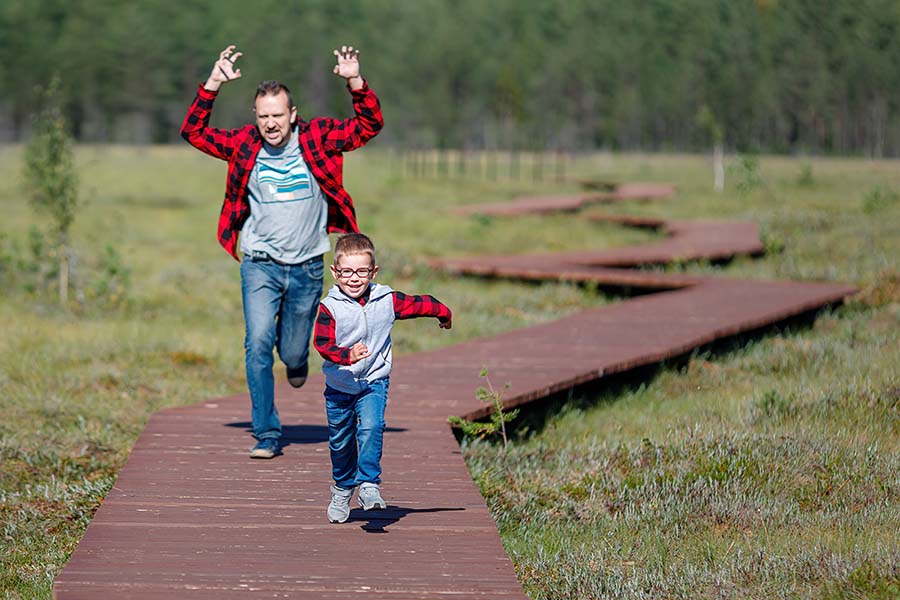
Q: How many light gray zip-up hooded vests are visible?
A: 1